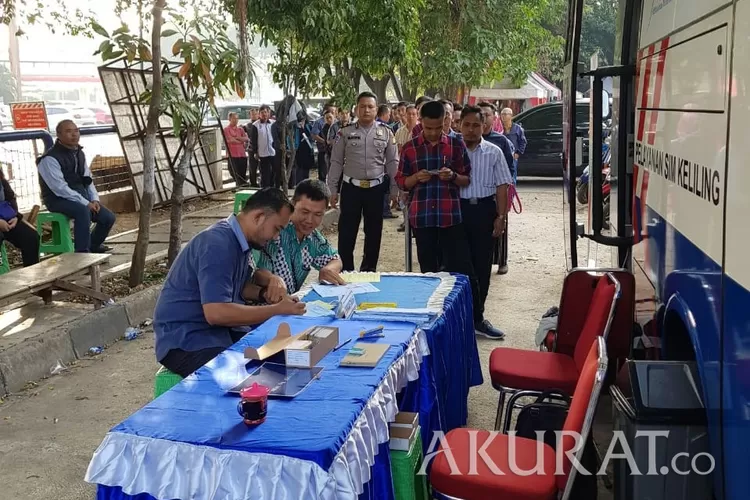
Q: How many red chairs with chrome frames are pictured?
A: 3